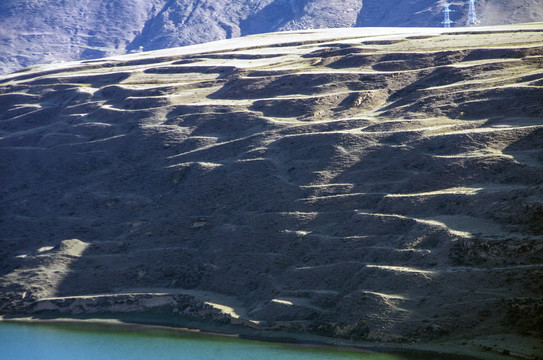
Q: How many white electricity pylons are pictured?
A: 2